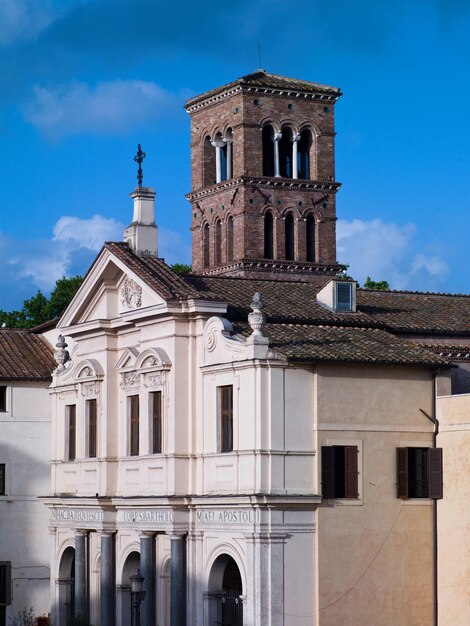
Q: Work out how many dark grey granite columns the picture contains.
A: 4